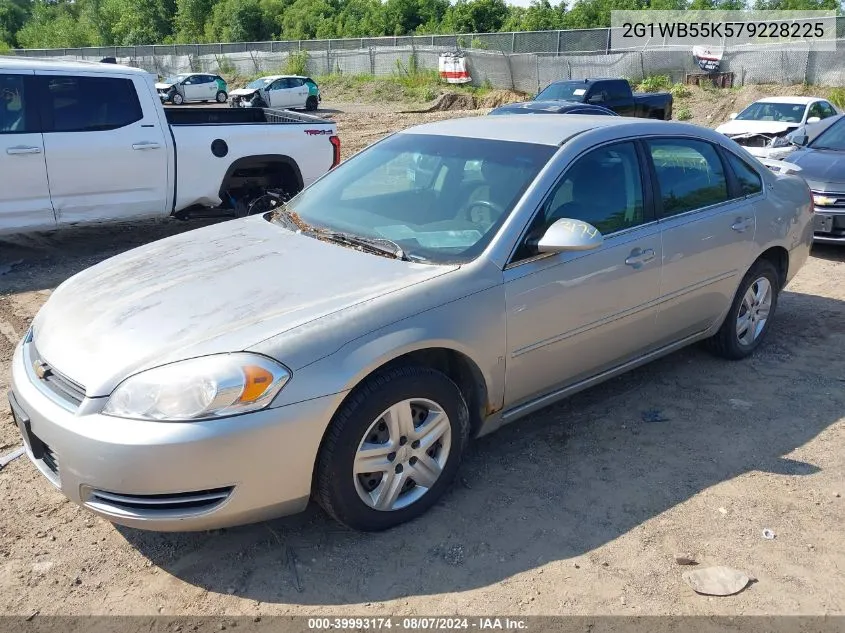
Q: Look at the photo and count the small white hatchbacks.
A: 2